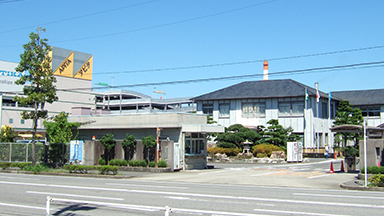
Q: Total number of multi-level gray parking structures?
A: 1